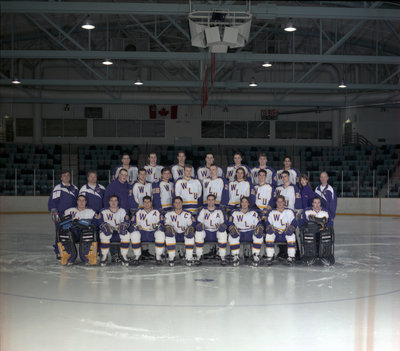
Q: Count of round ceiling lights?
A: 8